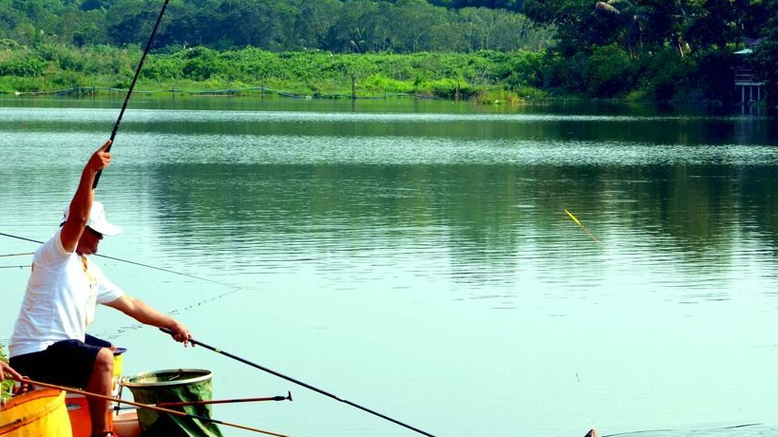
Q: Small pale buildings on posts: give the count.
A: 1